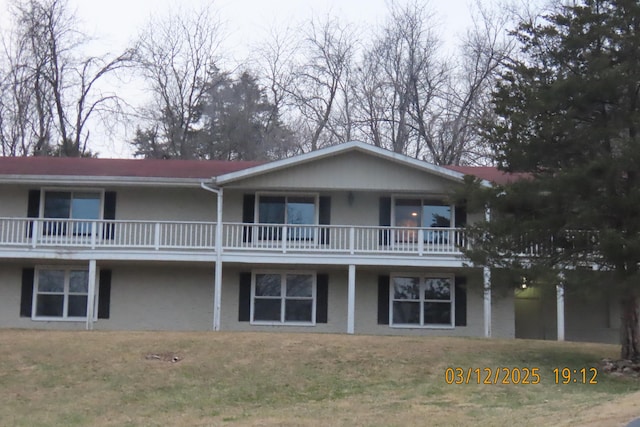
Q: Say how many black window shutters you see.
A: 12